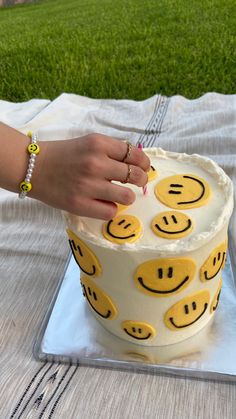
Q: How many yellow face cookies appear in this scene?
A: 12